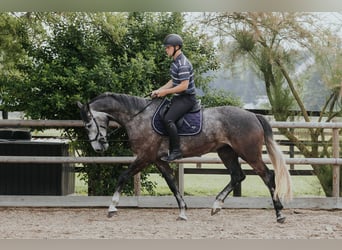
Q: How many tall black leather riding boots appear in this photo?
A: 1